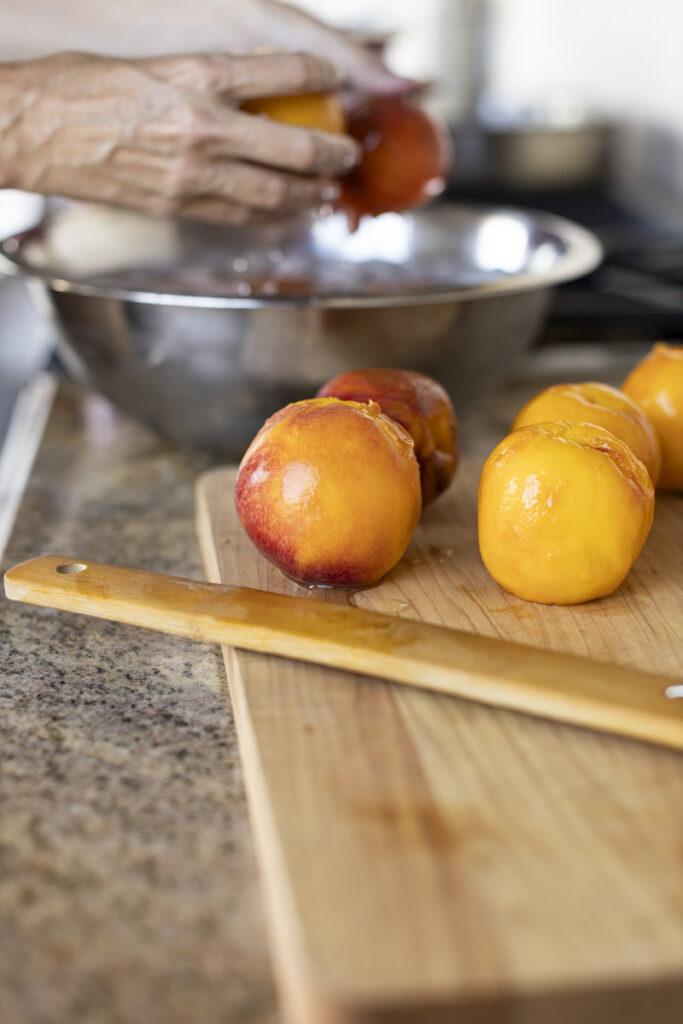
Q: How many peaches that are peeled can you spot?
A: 3